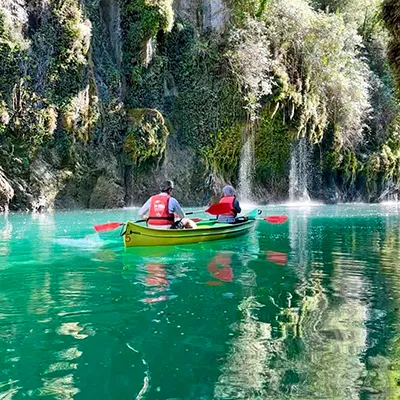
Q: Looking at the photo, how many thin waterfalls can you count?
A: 2